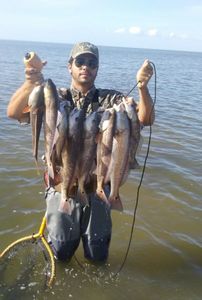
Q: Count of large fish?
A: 8